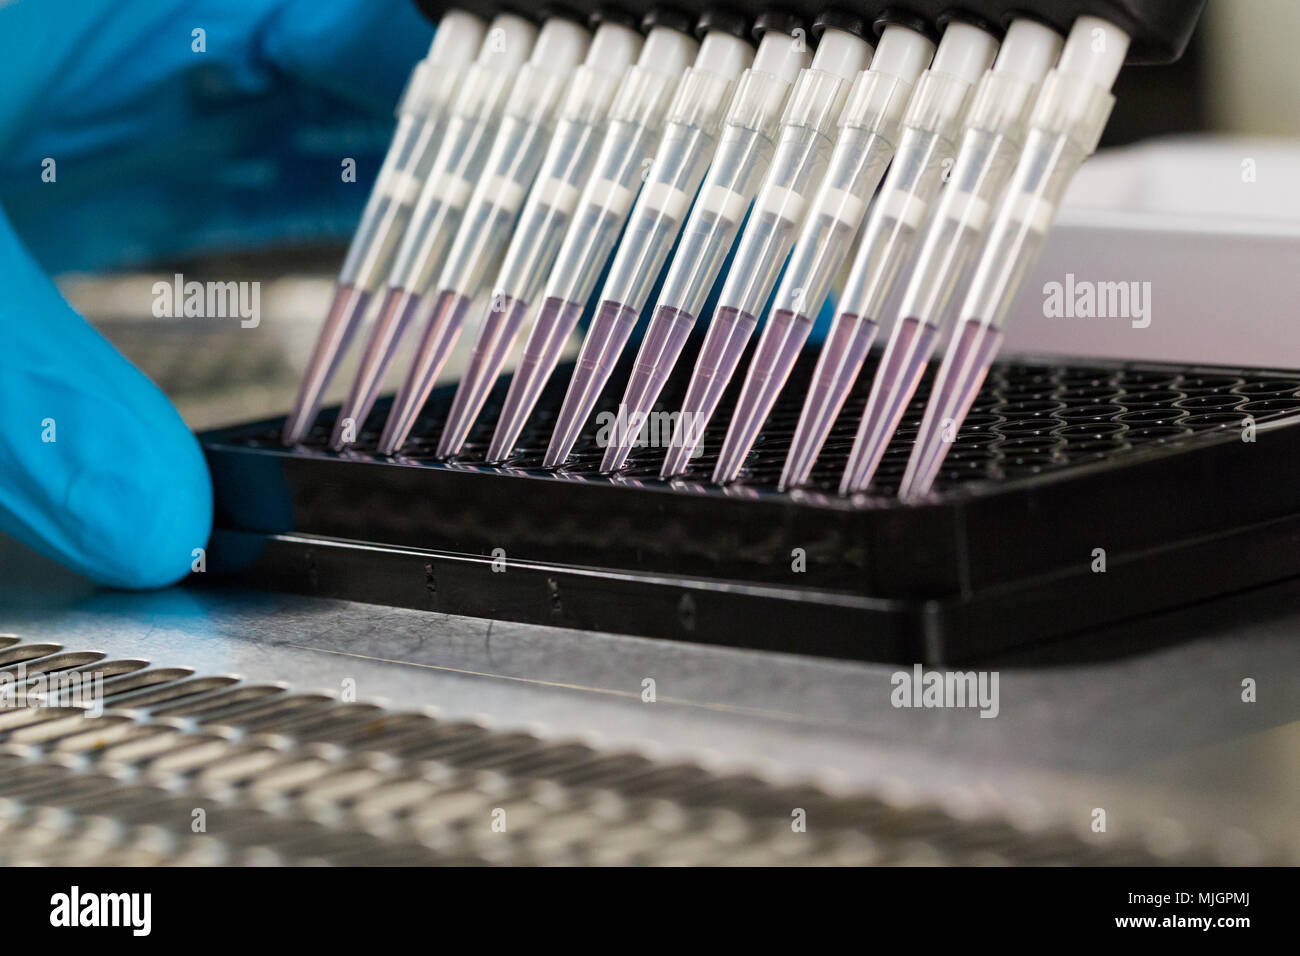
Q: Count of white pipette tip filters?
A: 12